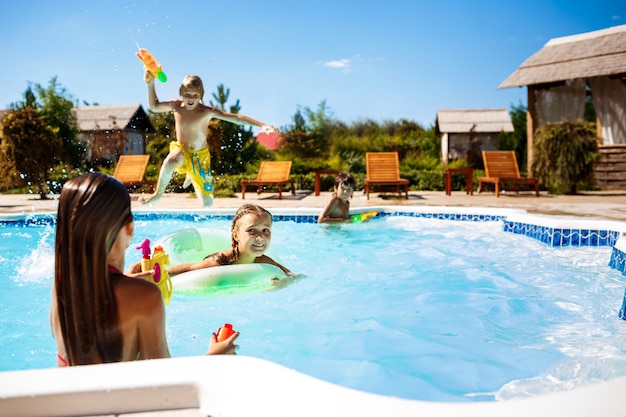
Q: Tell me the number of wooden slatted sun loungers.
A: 4